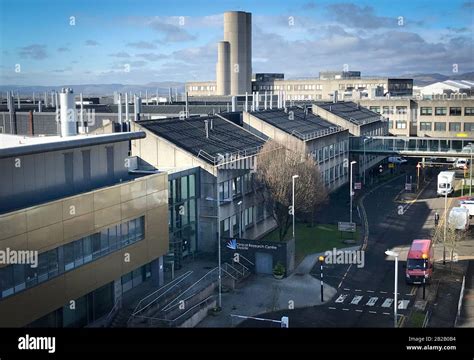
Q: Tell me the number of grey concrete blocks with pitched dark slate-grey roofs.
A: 3